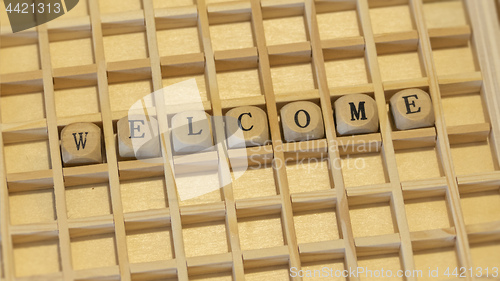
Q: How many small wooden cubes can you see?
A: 7